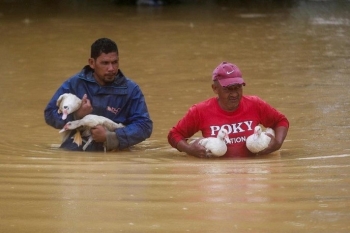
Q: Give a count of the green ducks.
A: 0